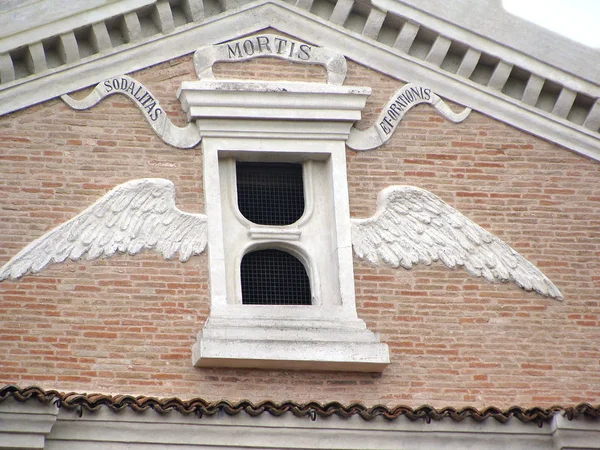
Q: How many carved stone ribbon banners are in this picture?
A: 3